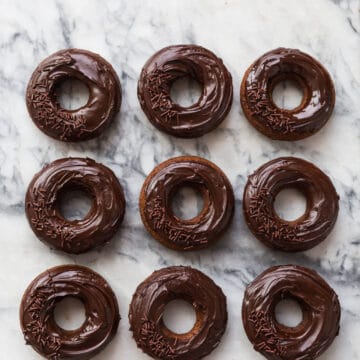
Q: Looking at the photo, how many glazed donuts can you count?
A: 9